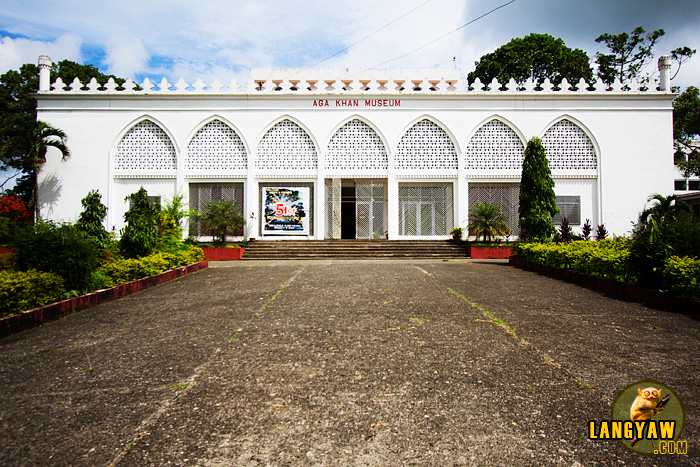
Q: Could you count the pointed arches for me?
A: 7